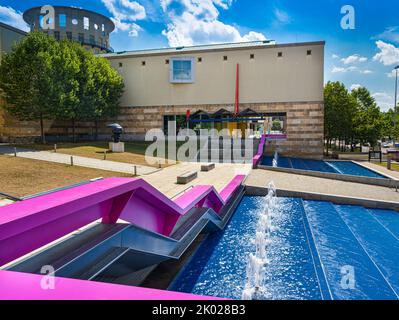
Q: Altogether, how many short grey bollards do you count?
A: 6